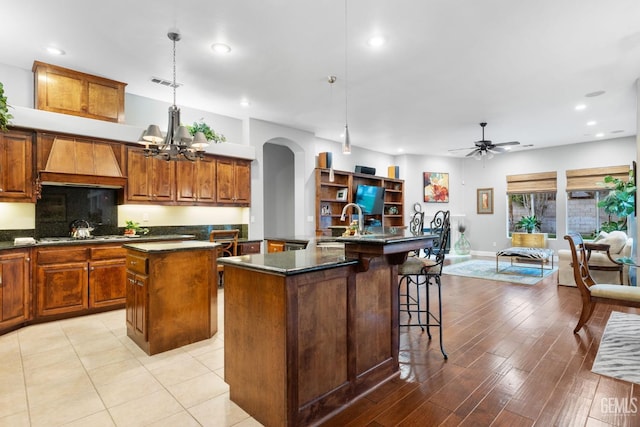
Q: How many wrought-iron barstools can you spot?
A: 2